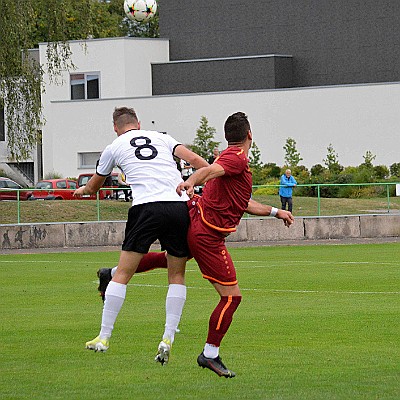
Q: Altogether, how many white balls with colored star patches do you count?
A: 1